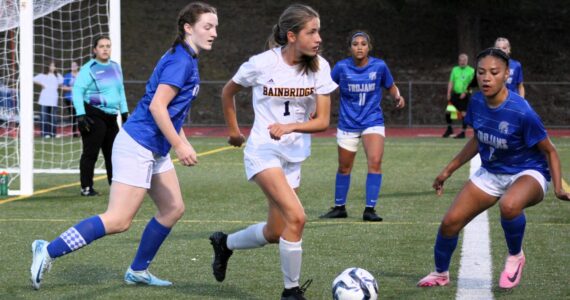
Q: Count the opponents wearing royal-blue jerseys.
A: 4